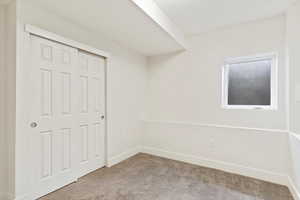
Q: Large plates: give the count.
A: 0